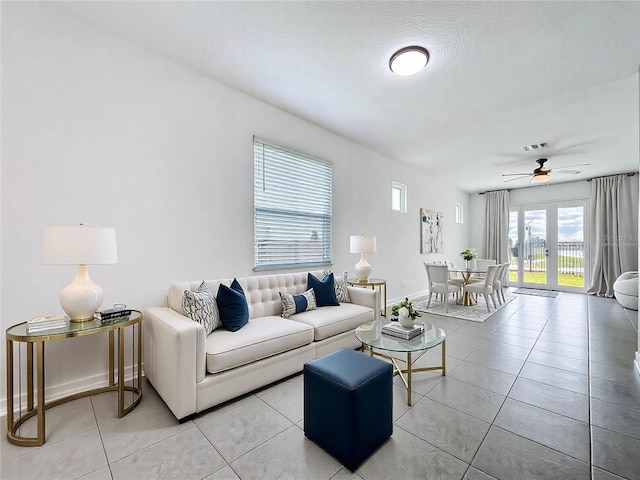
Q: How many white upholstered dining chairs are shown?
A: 6